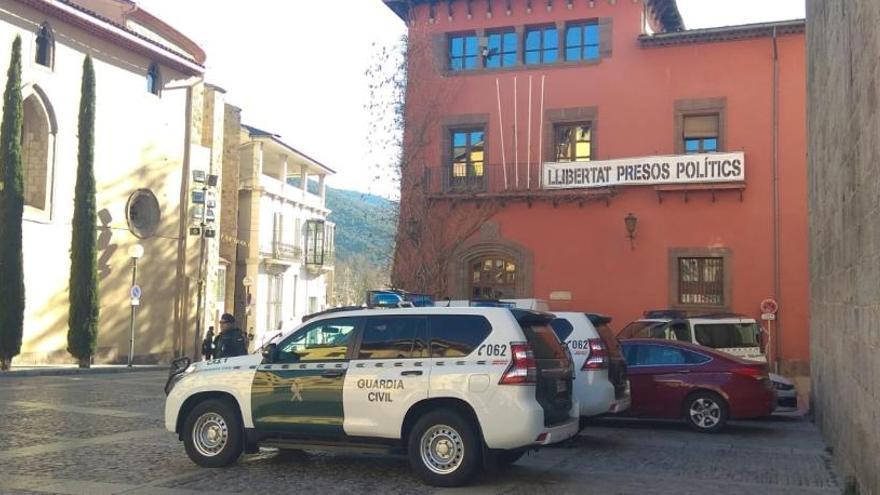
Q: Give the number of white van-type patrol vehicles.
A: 3